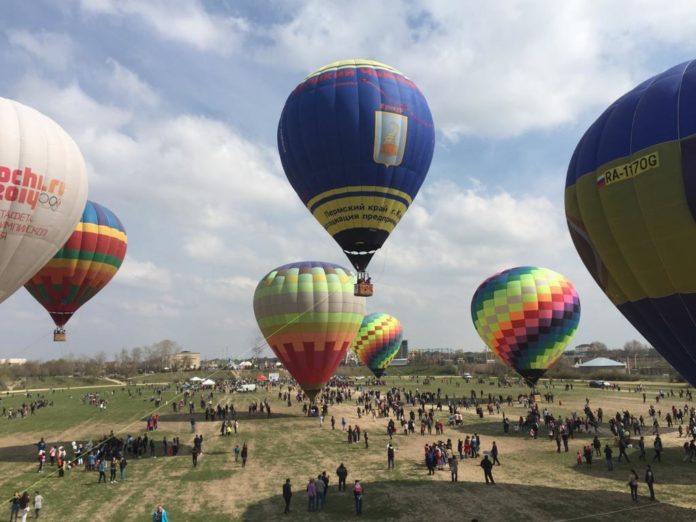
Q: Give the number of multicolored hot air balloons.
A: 4